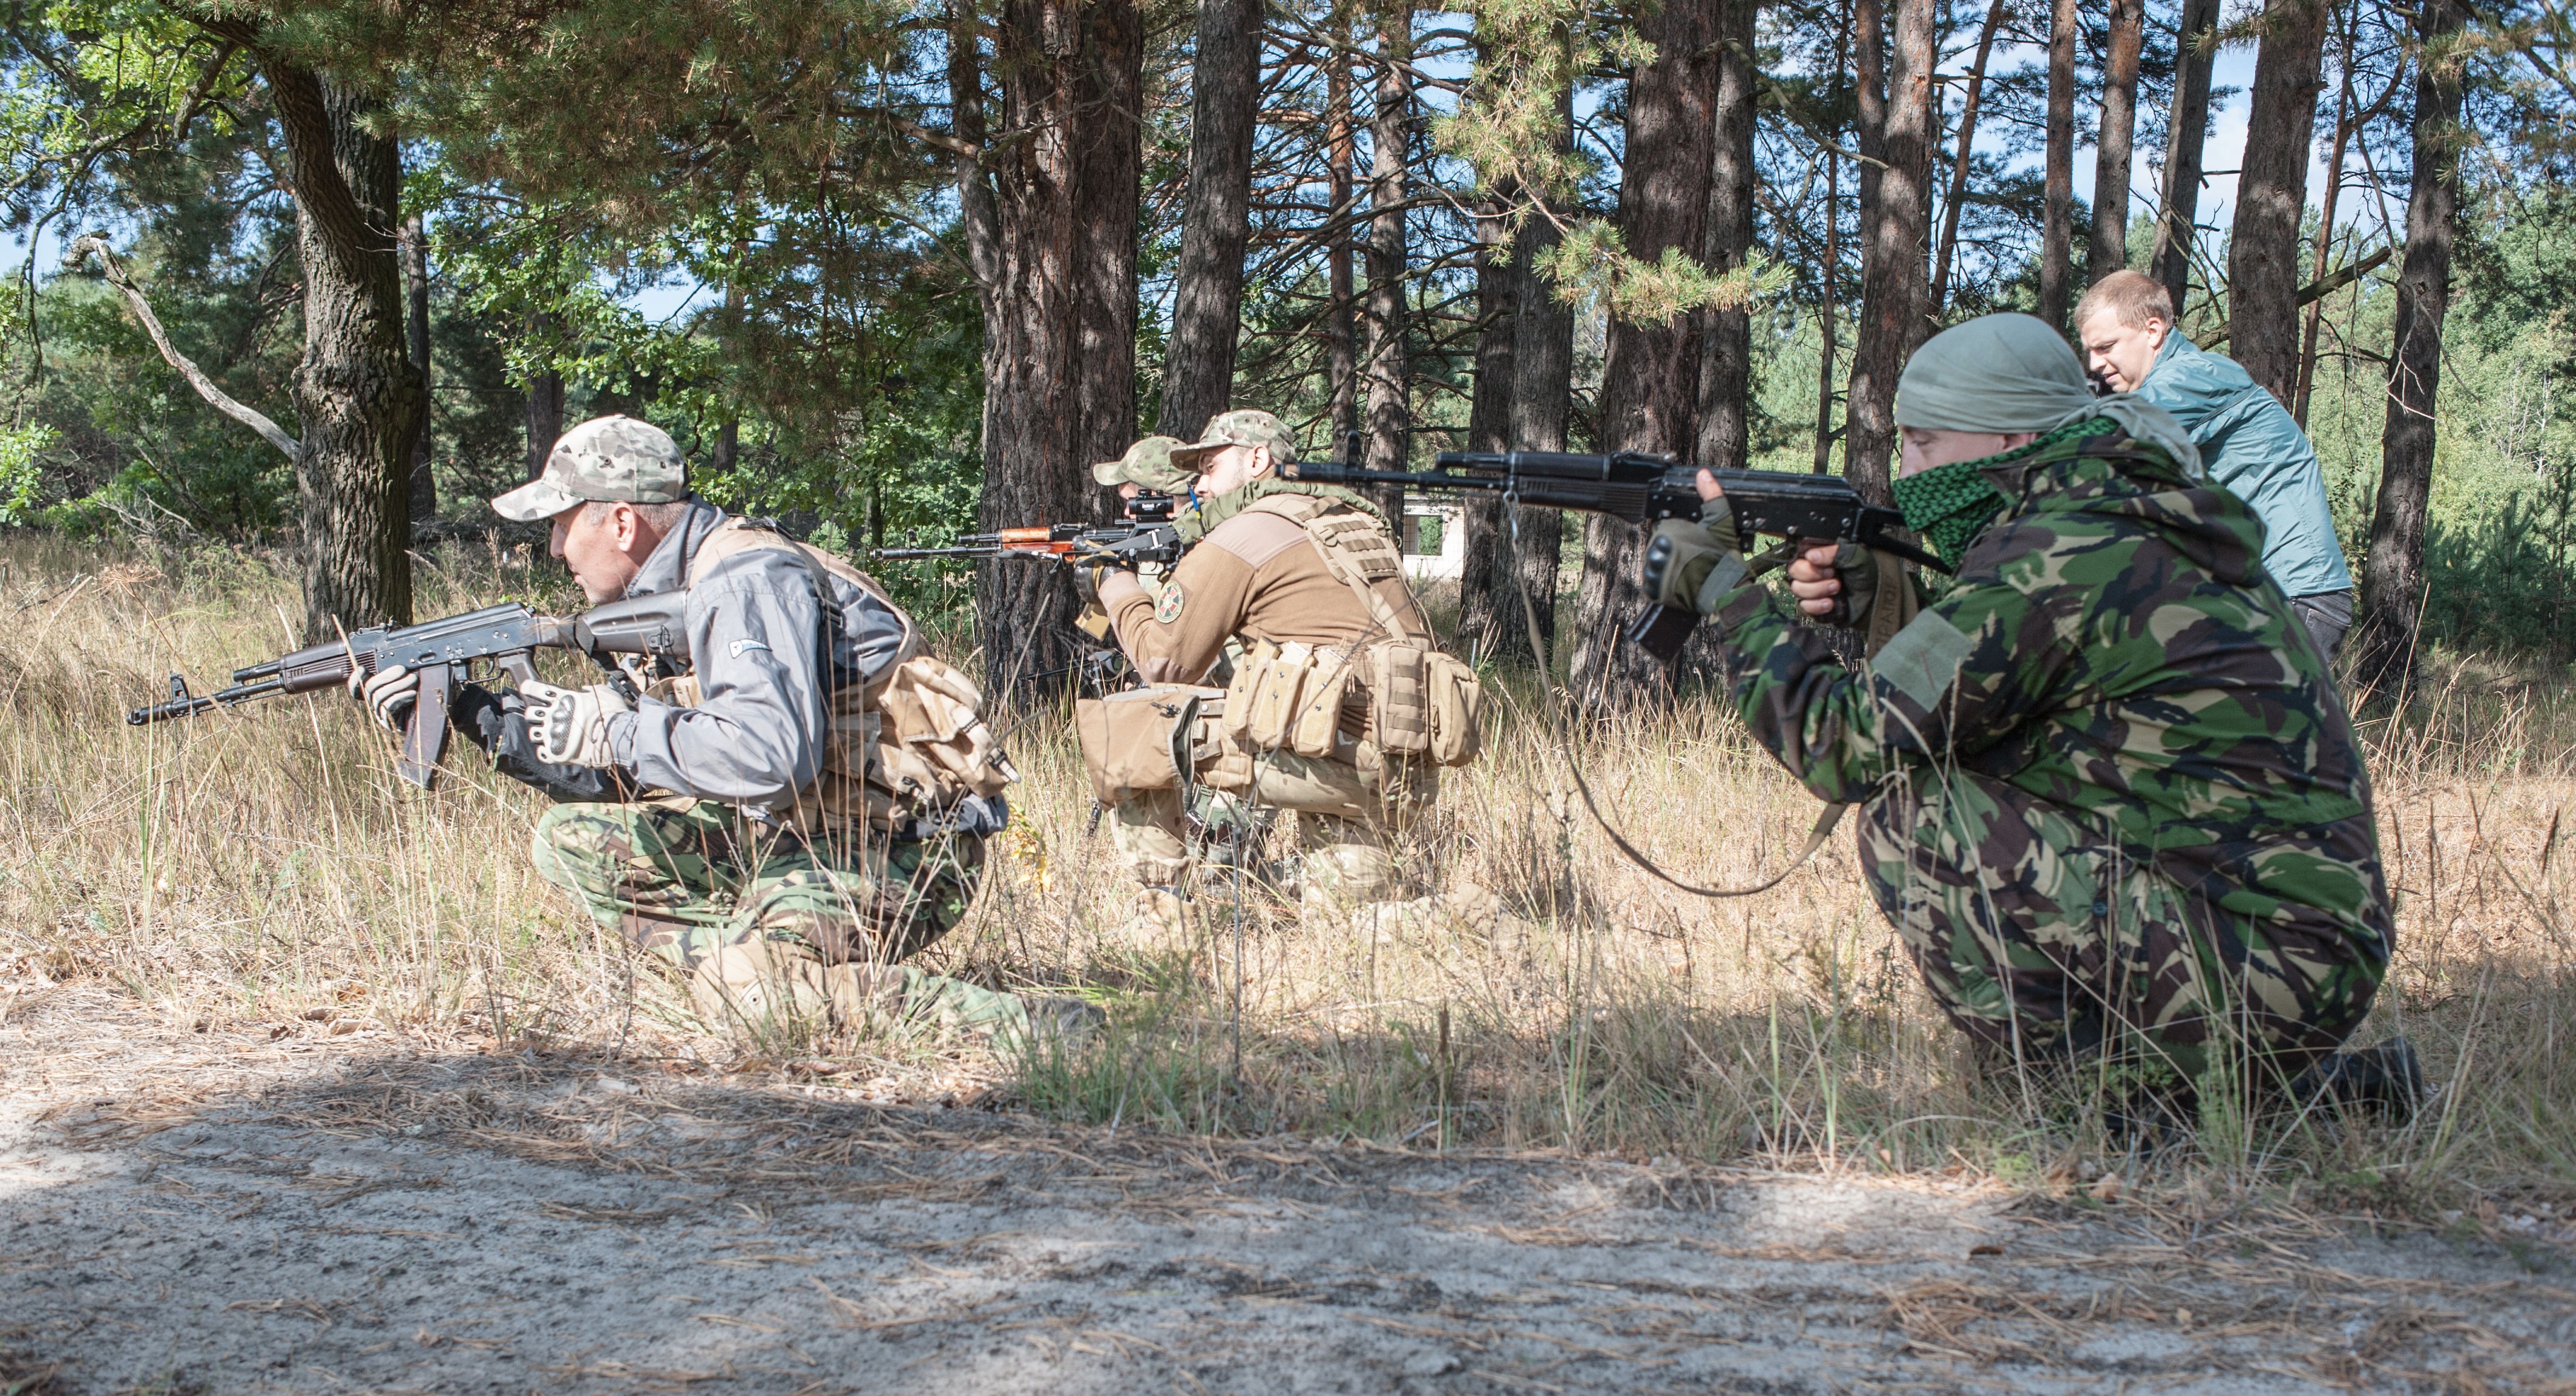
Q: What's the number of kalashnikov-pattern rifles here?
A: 3